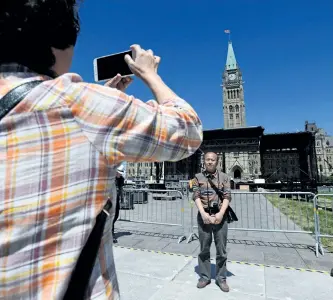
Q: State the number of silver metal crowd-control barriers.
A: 3